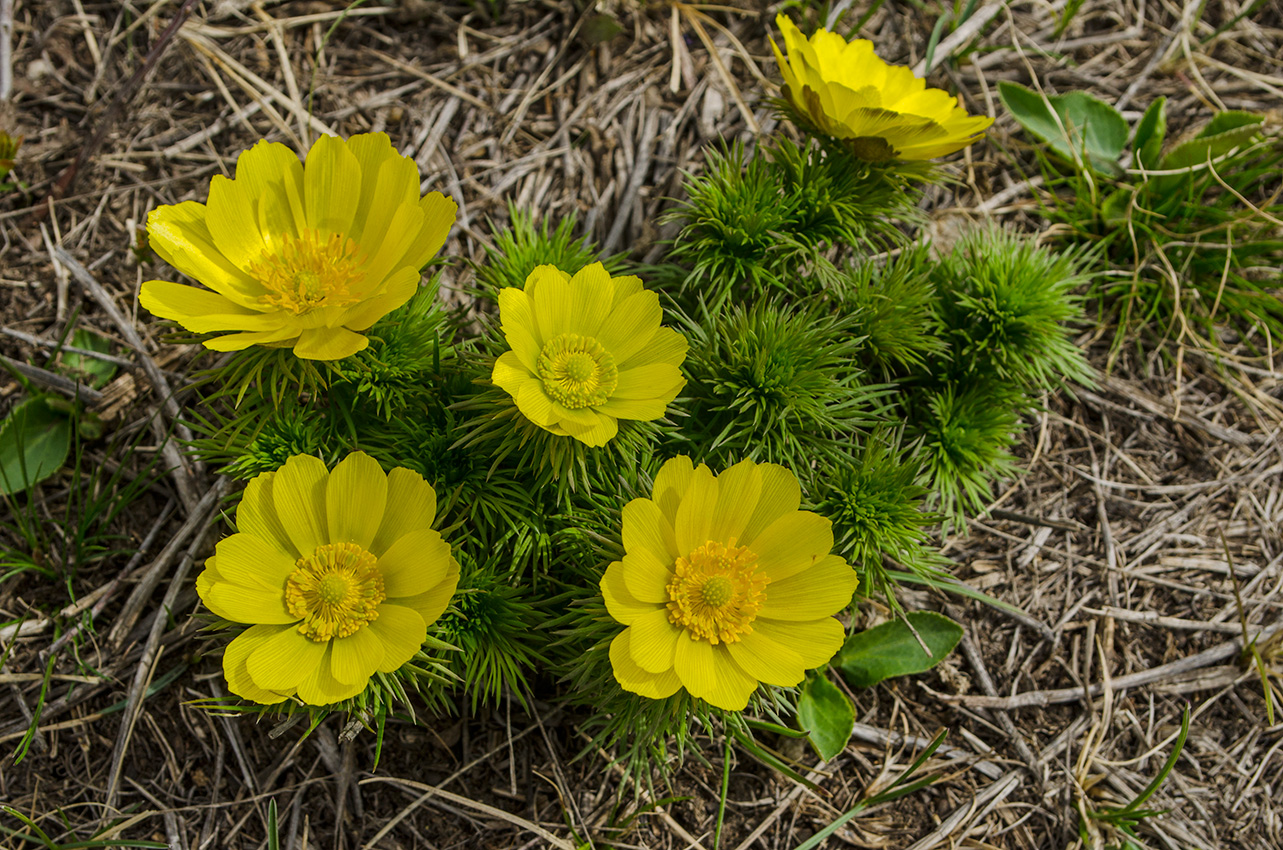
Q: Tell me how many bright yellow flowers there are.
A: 5